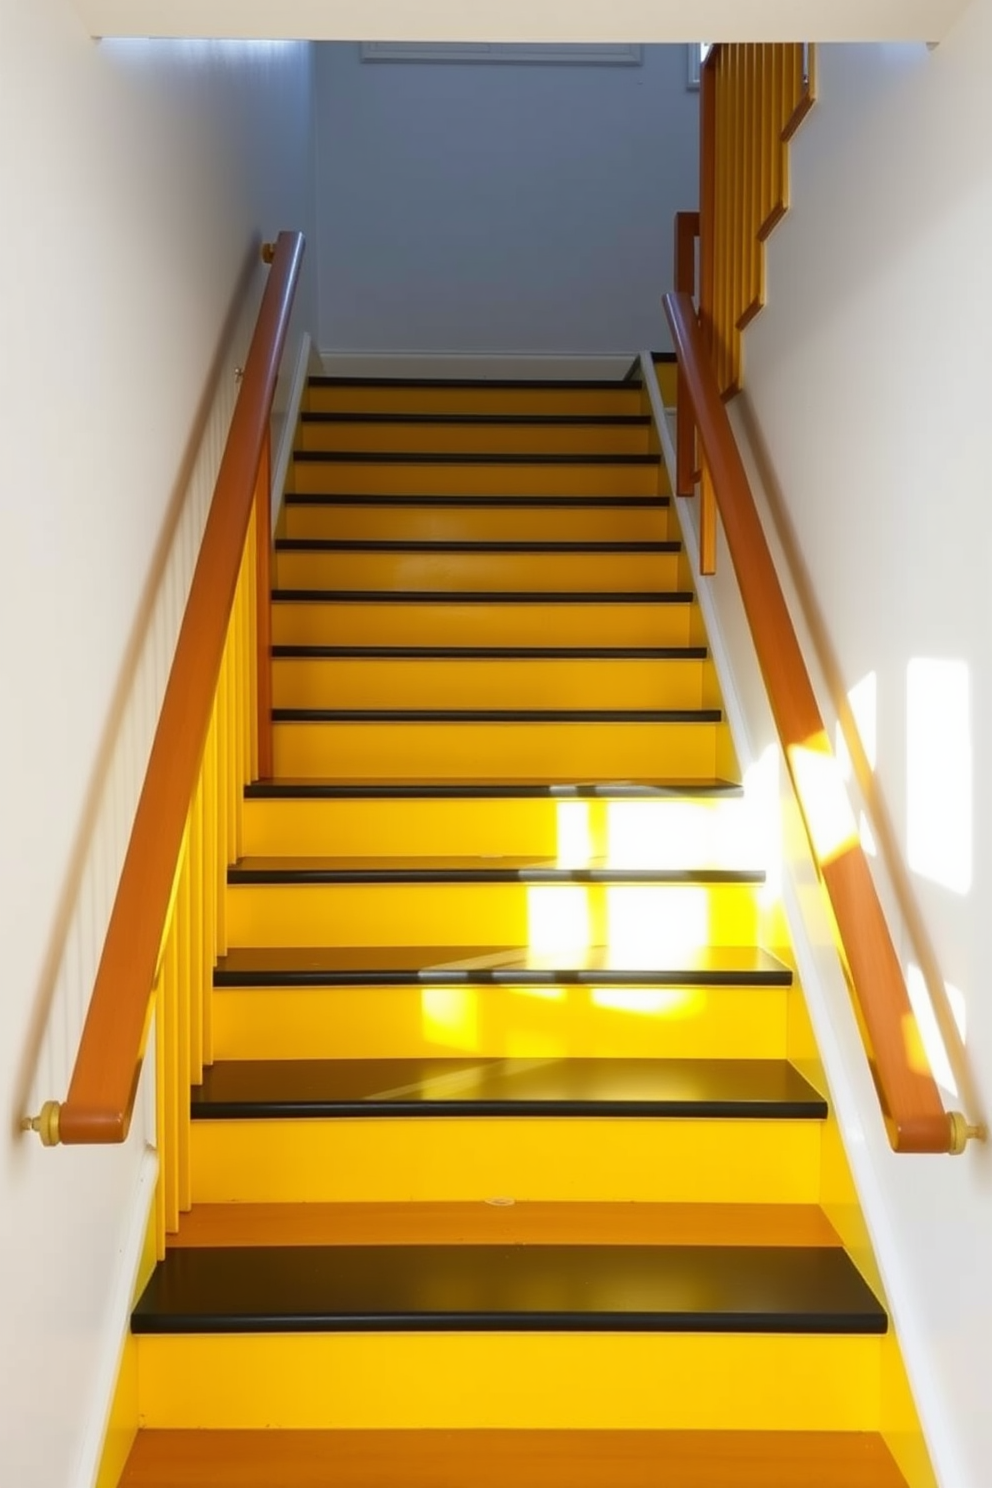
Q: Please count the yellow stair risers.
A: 13